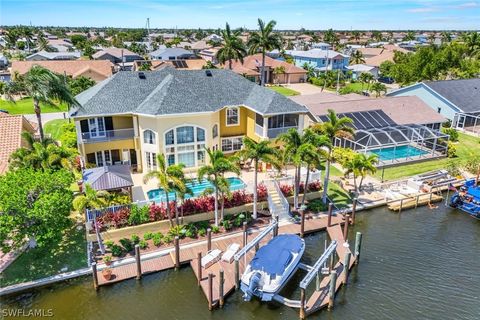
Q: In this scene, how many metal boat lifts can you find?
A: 1